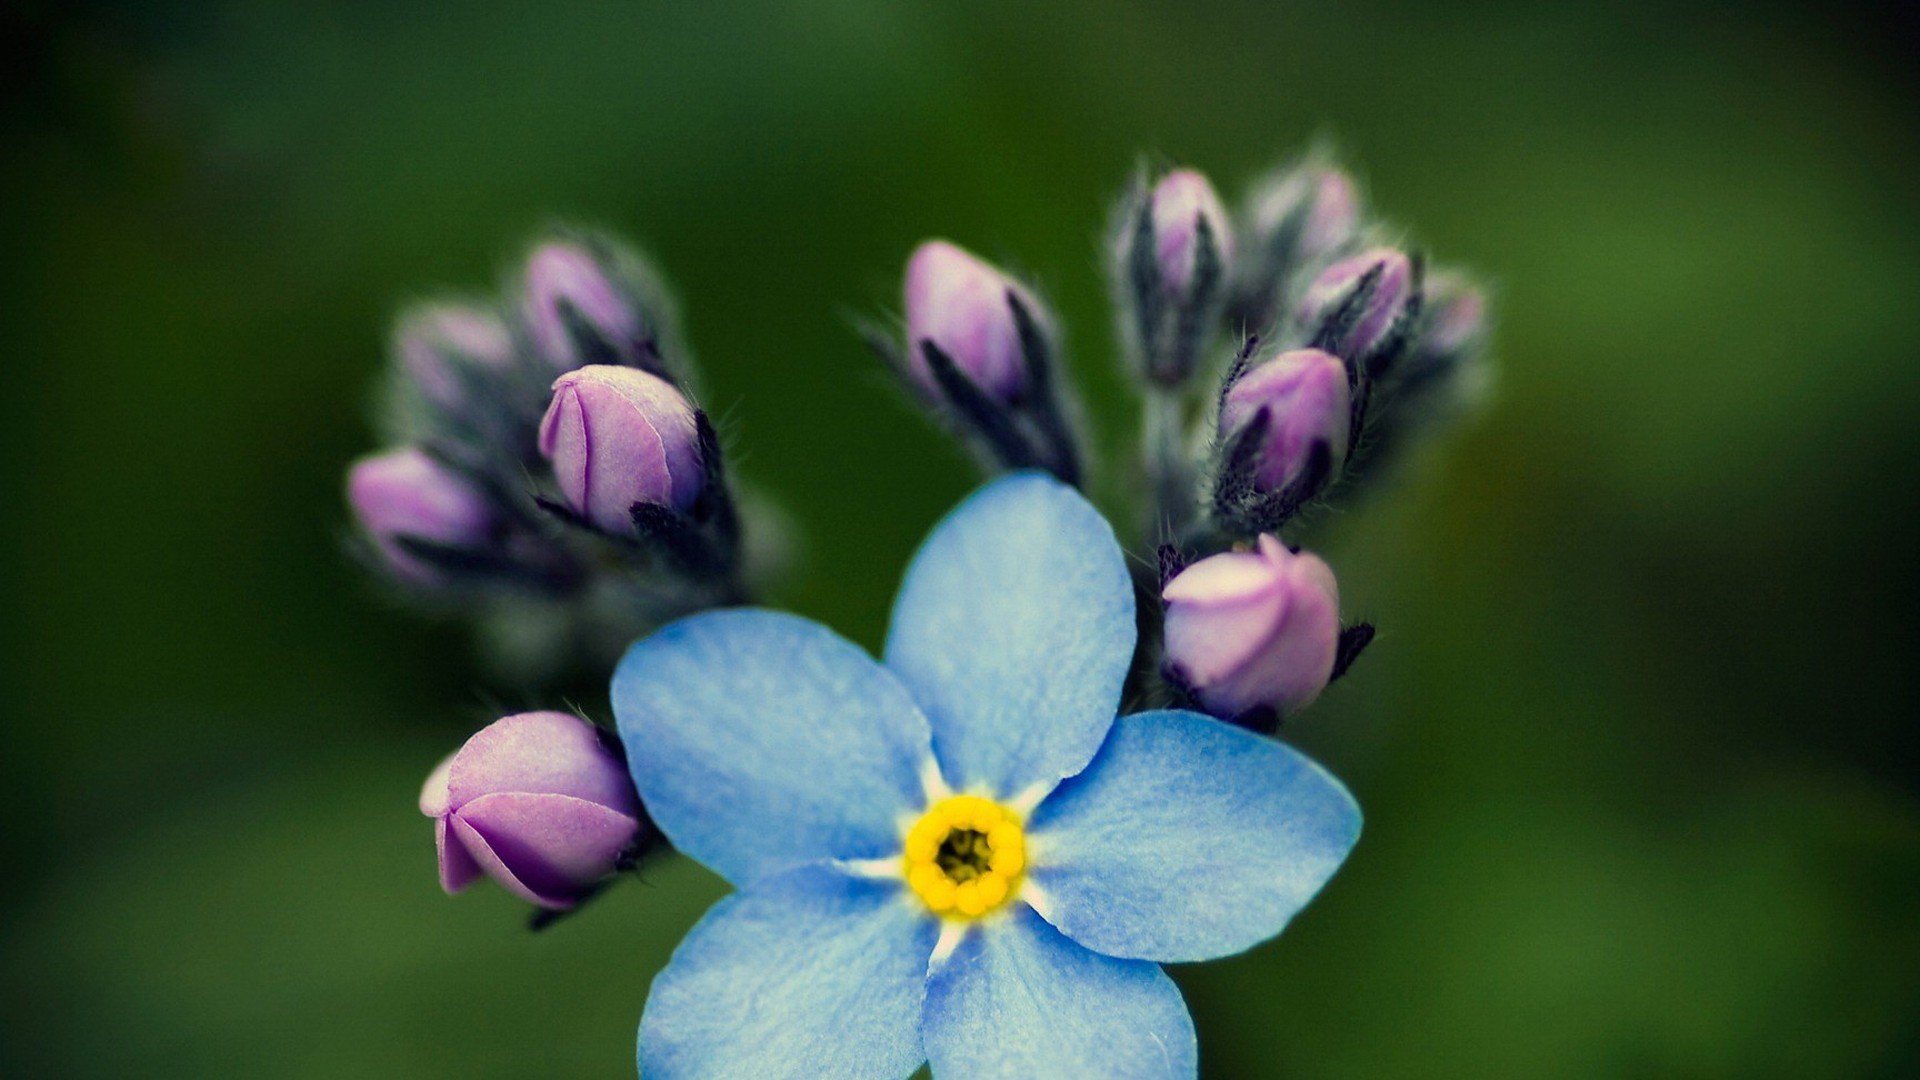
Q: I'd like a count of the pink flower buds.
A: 12